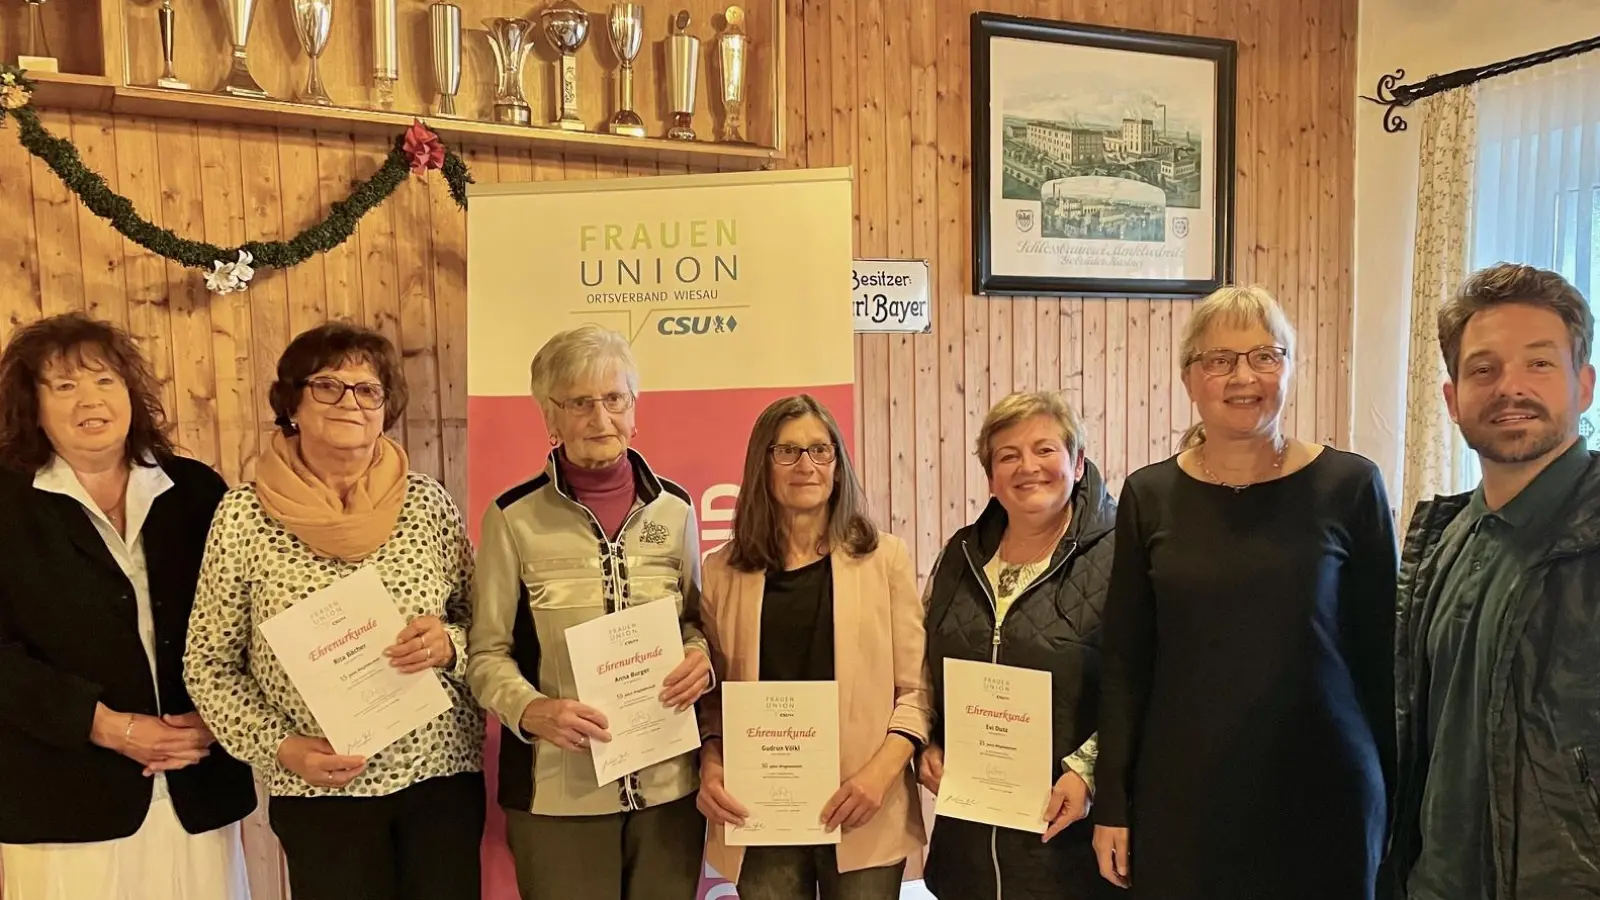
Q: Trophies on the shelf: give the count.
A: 11